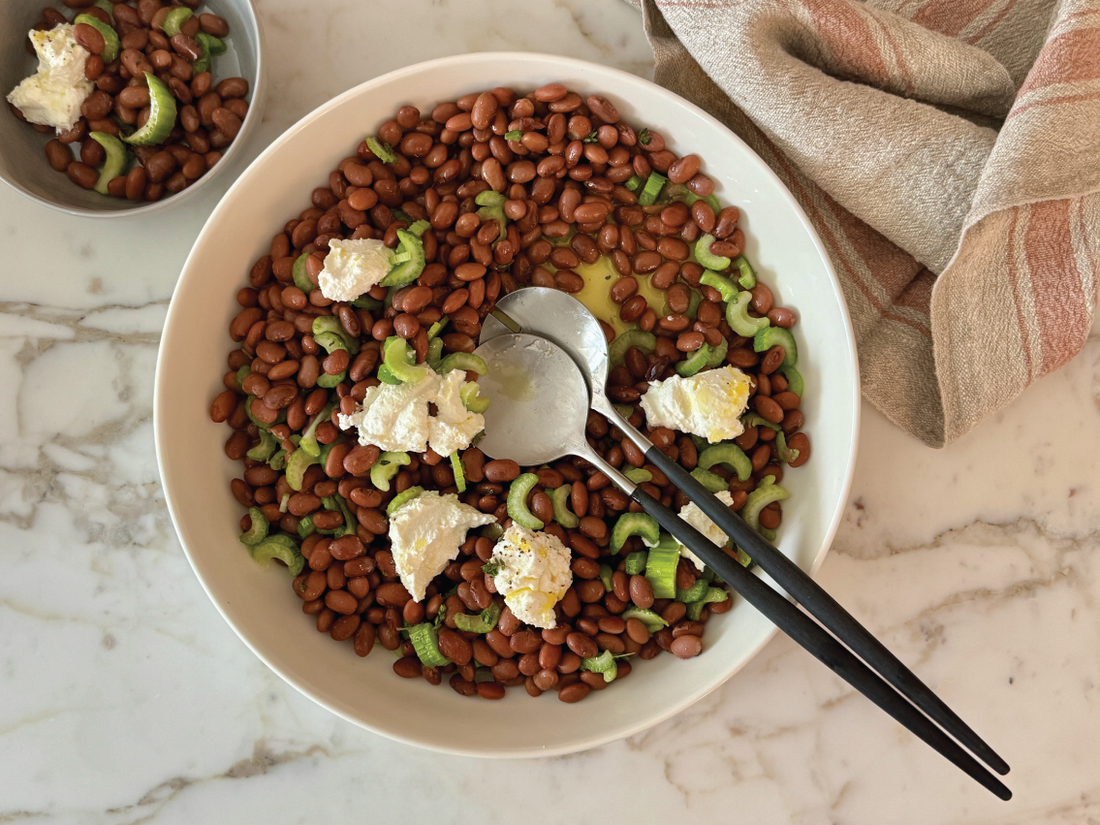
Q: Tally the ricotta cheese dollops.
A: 7